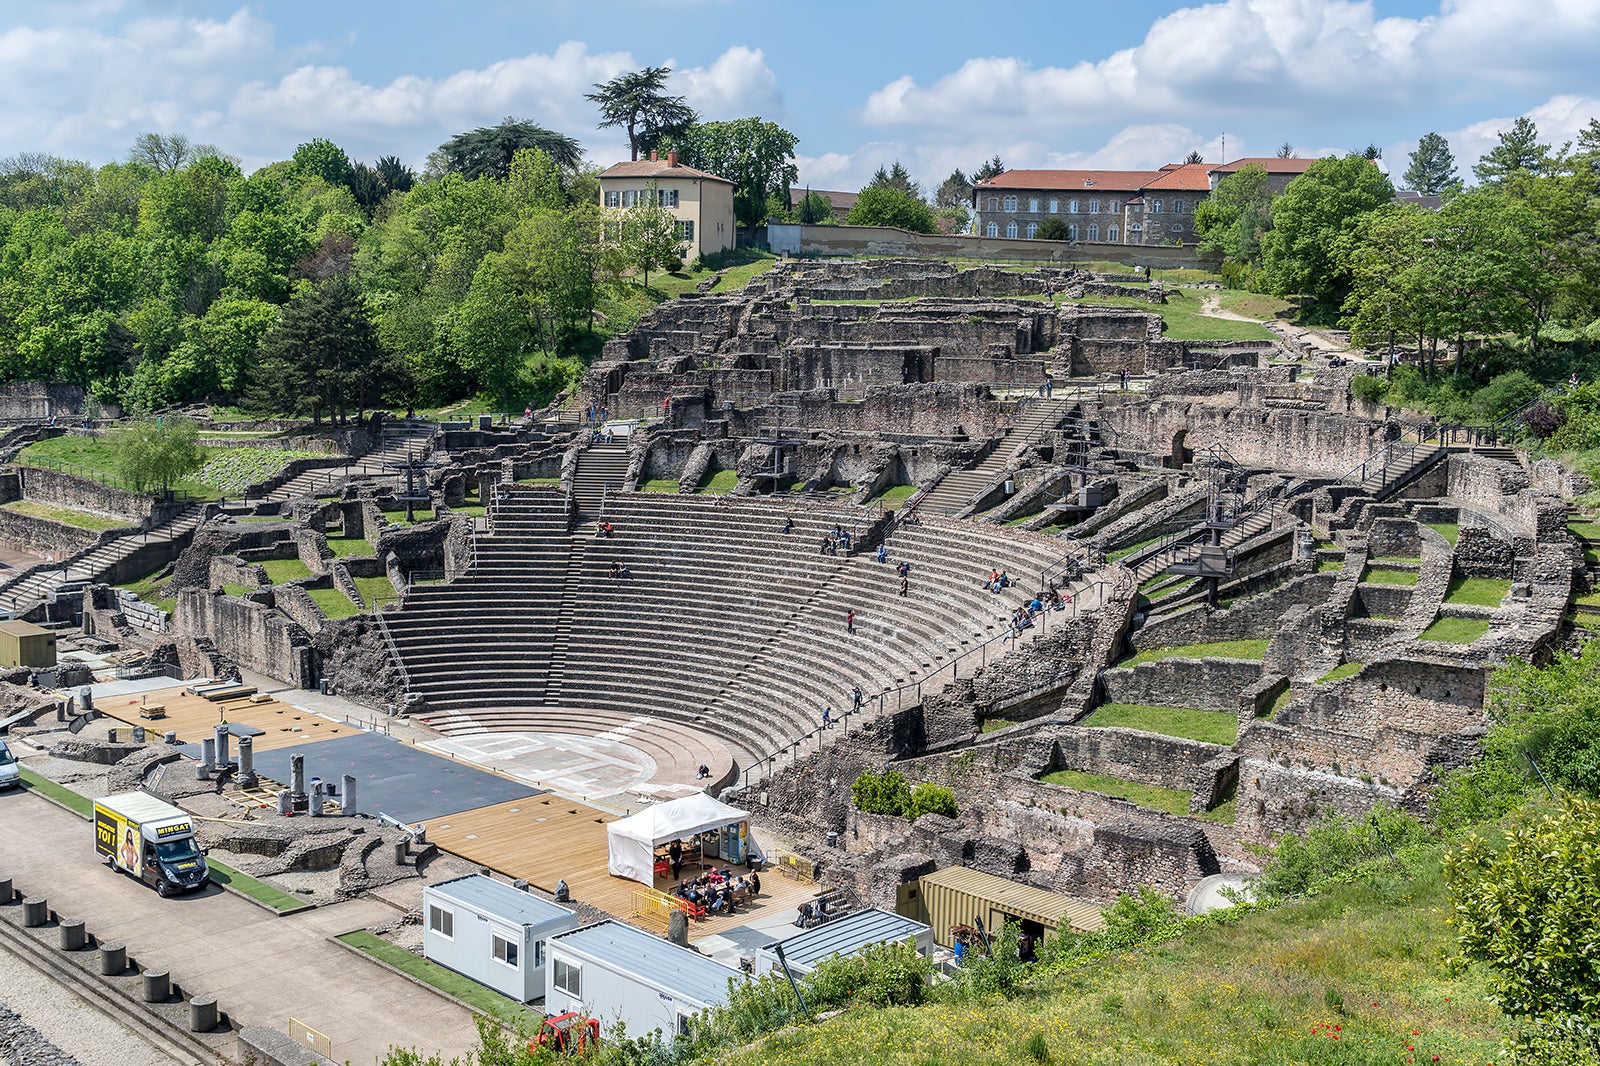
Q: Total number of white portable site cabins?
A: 3